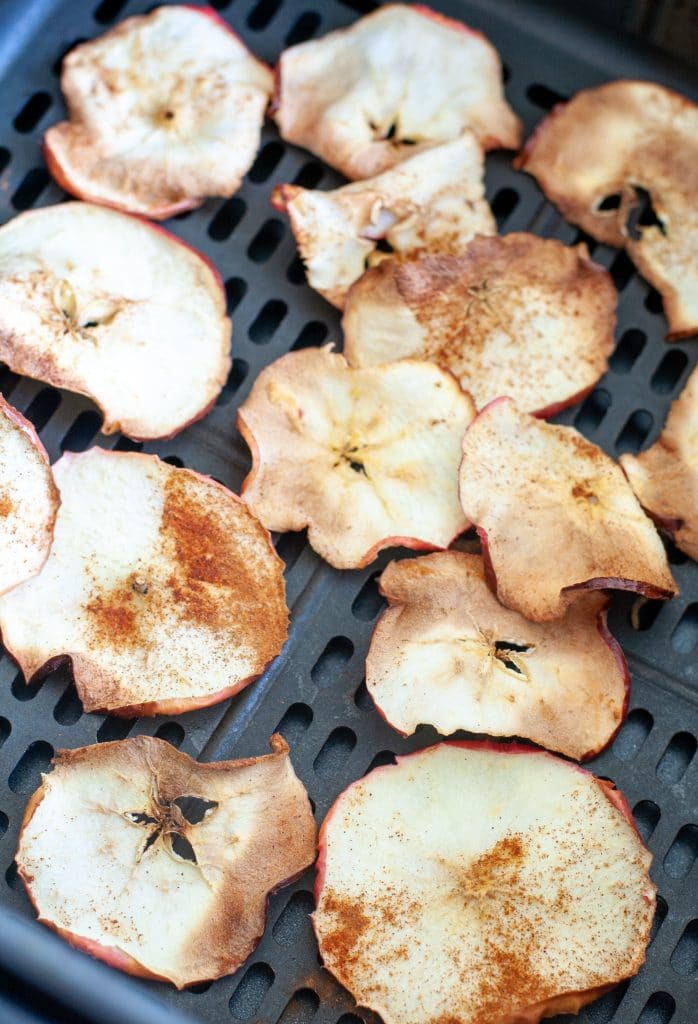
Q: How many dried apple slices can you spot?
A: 14